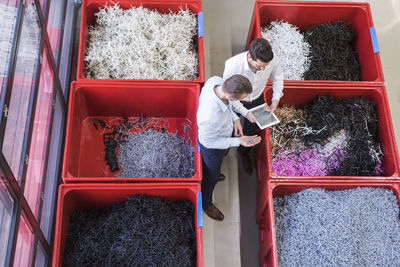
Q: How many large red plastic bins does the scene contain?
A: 6